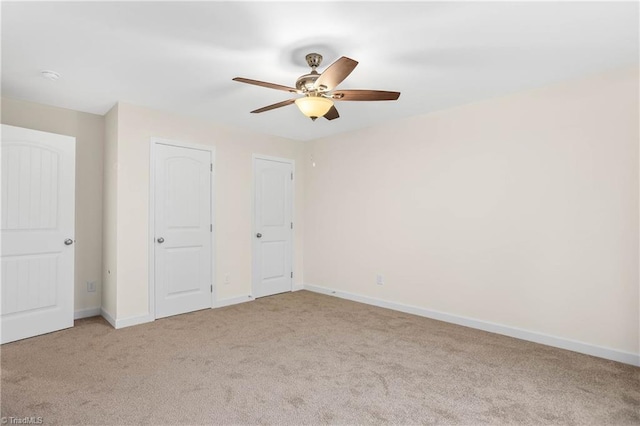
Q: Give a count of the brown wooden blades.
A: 5